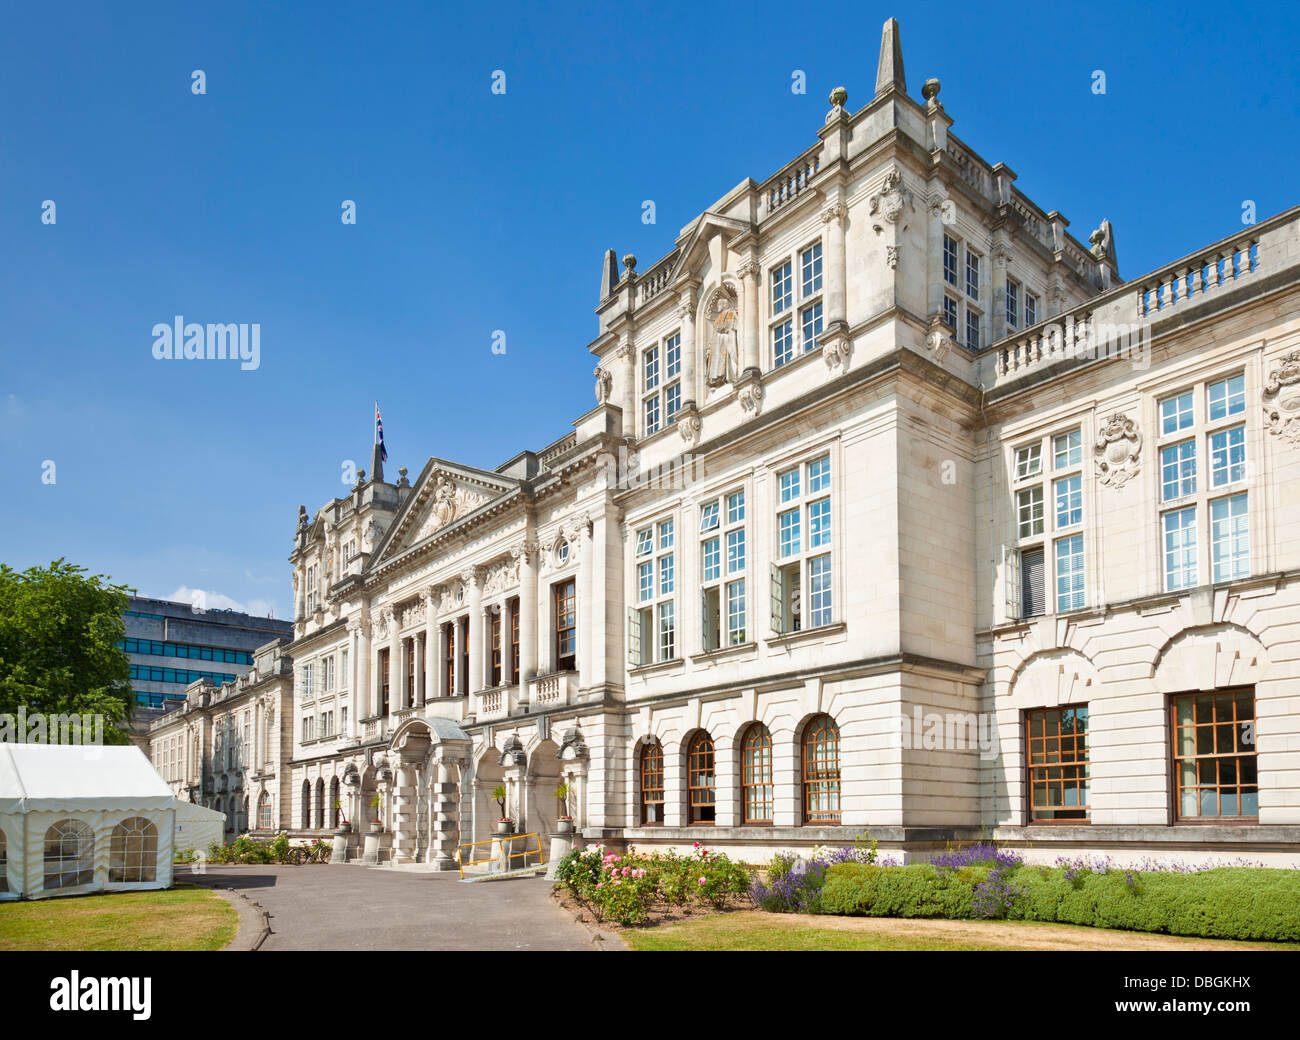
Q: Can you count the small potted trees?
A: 4